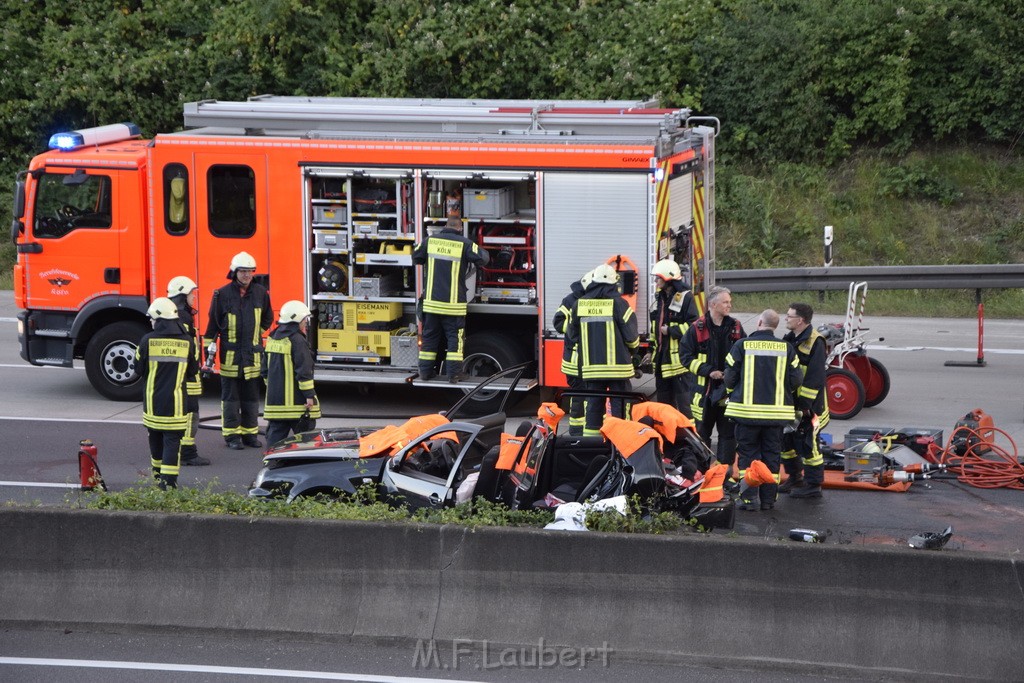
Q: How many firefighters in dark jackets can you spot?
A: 11